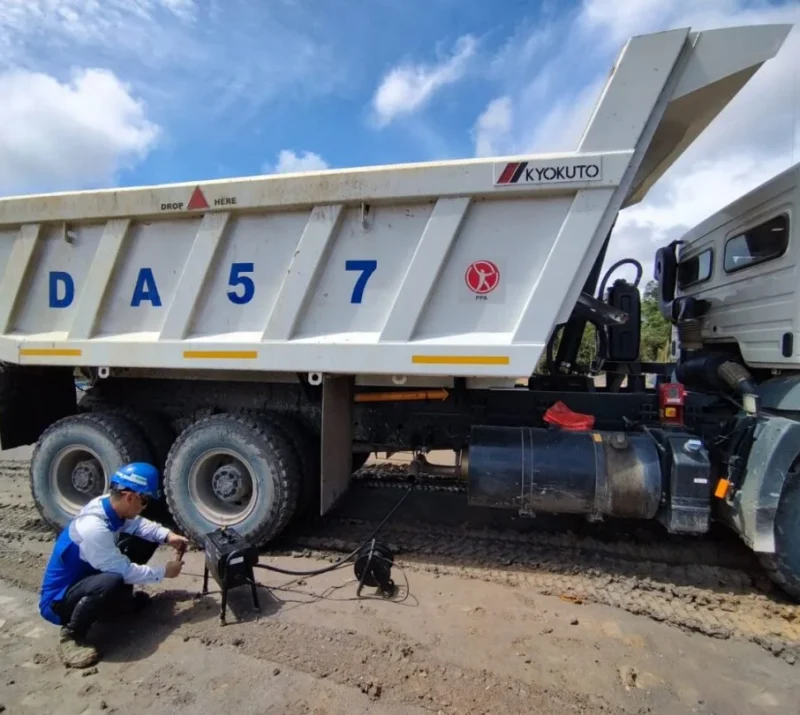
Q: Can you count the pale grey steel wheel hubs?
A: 2